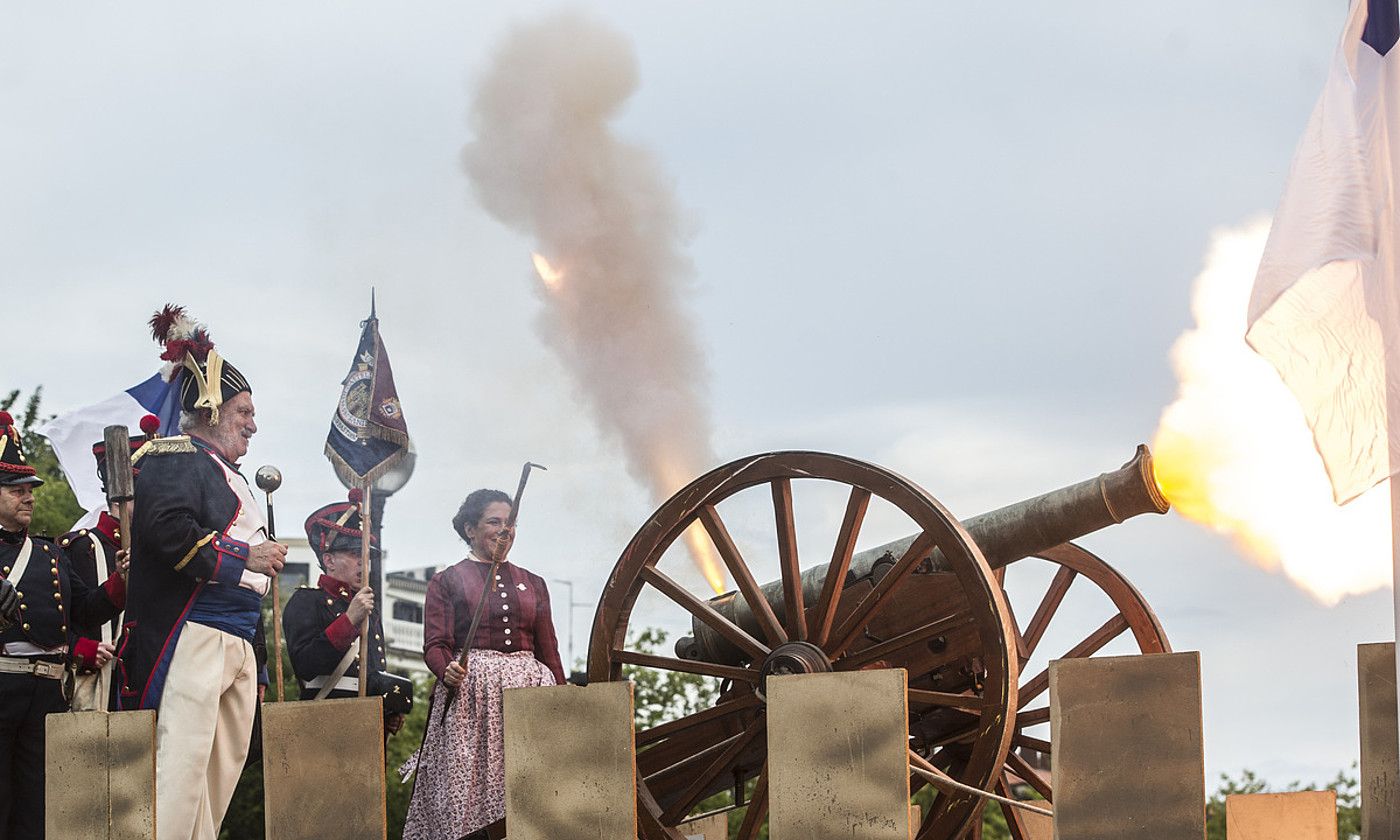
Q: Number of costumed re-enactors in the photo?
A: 5